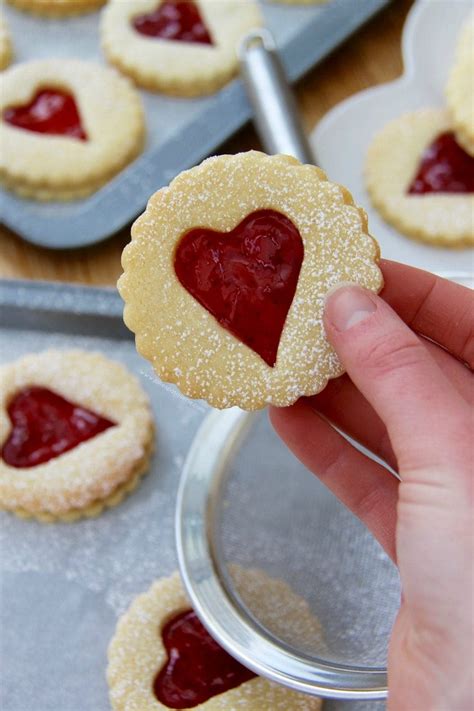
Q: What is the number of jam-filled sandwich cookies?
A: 6